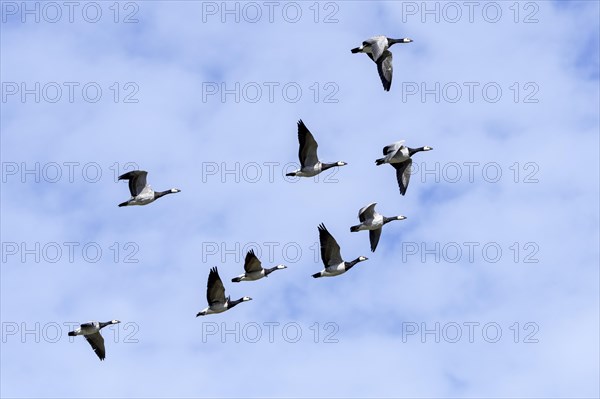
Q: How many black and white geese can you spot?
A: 9